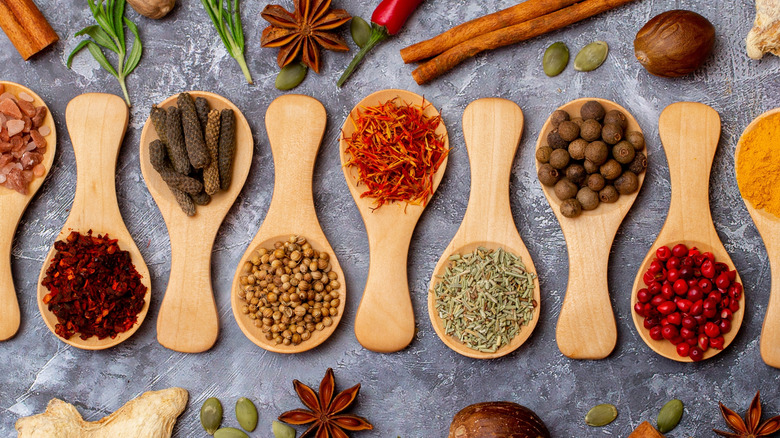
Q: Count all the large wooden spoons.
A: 9